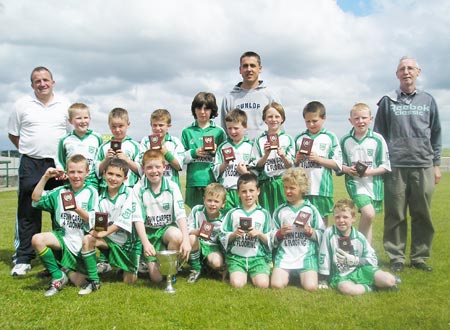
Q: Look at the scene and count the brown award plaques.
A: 13